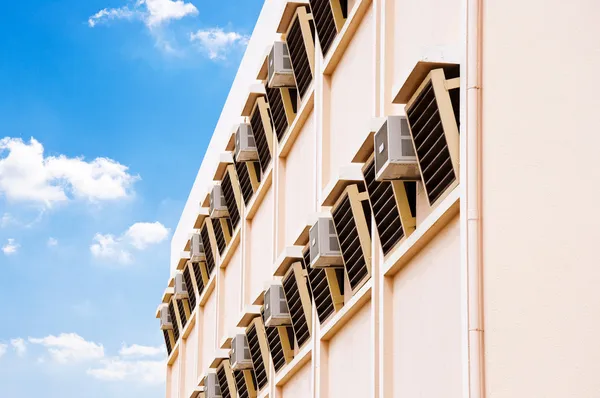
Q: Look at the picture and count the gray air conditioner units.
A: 11